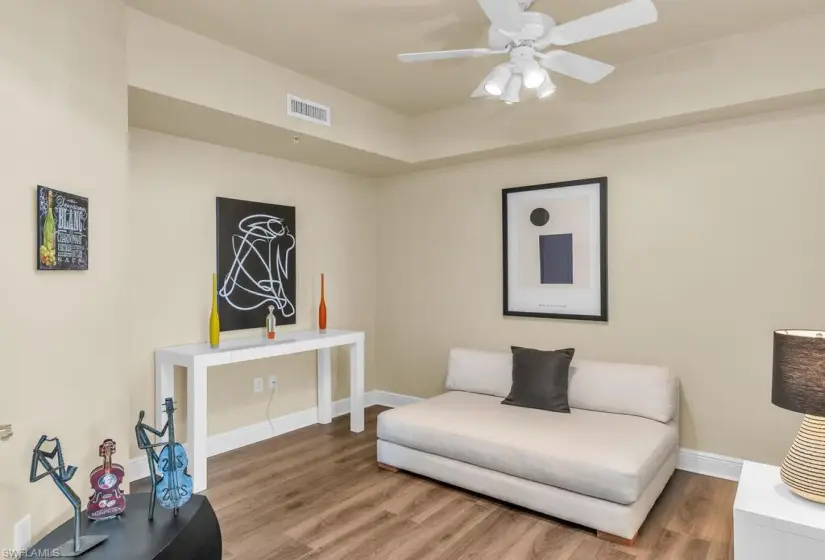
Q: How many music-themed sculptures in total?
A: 3